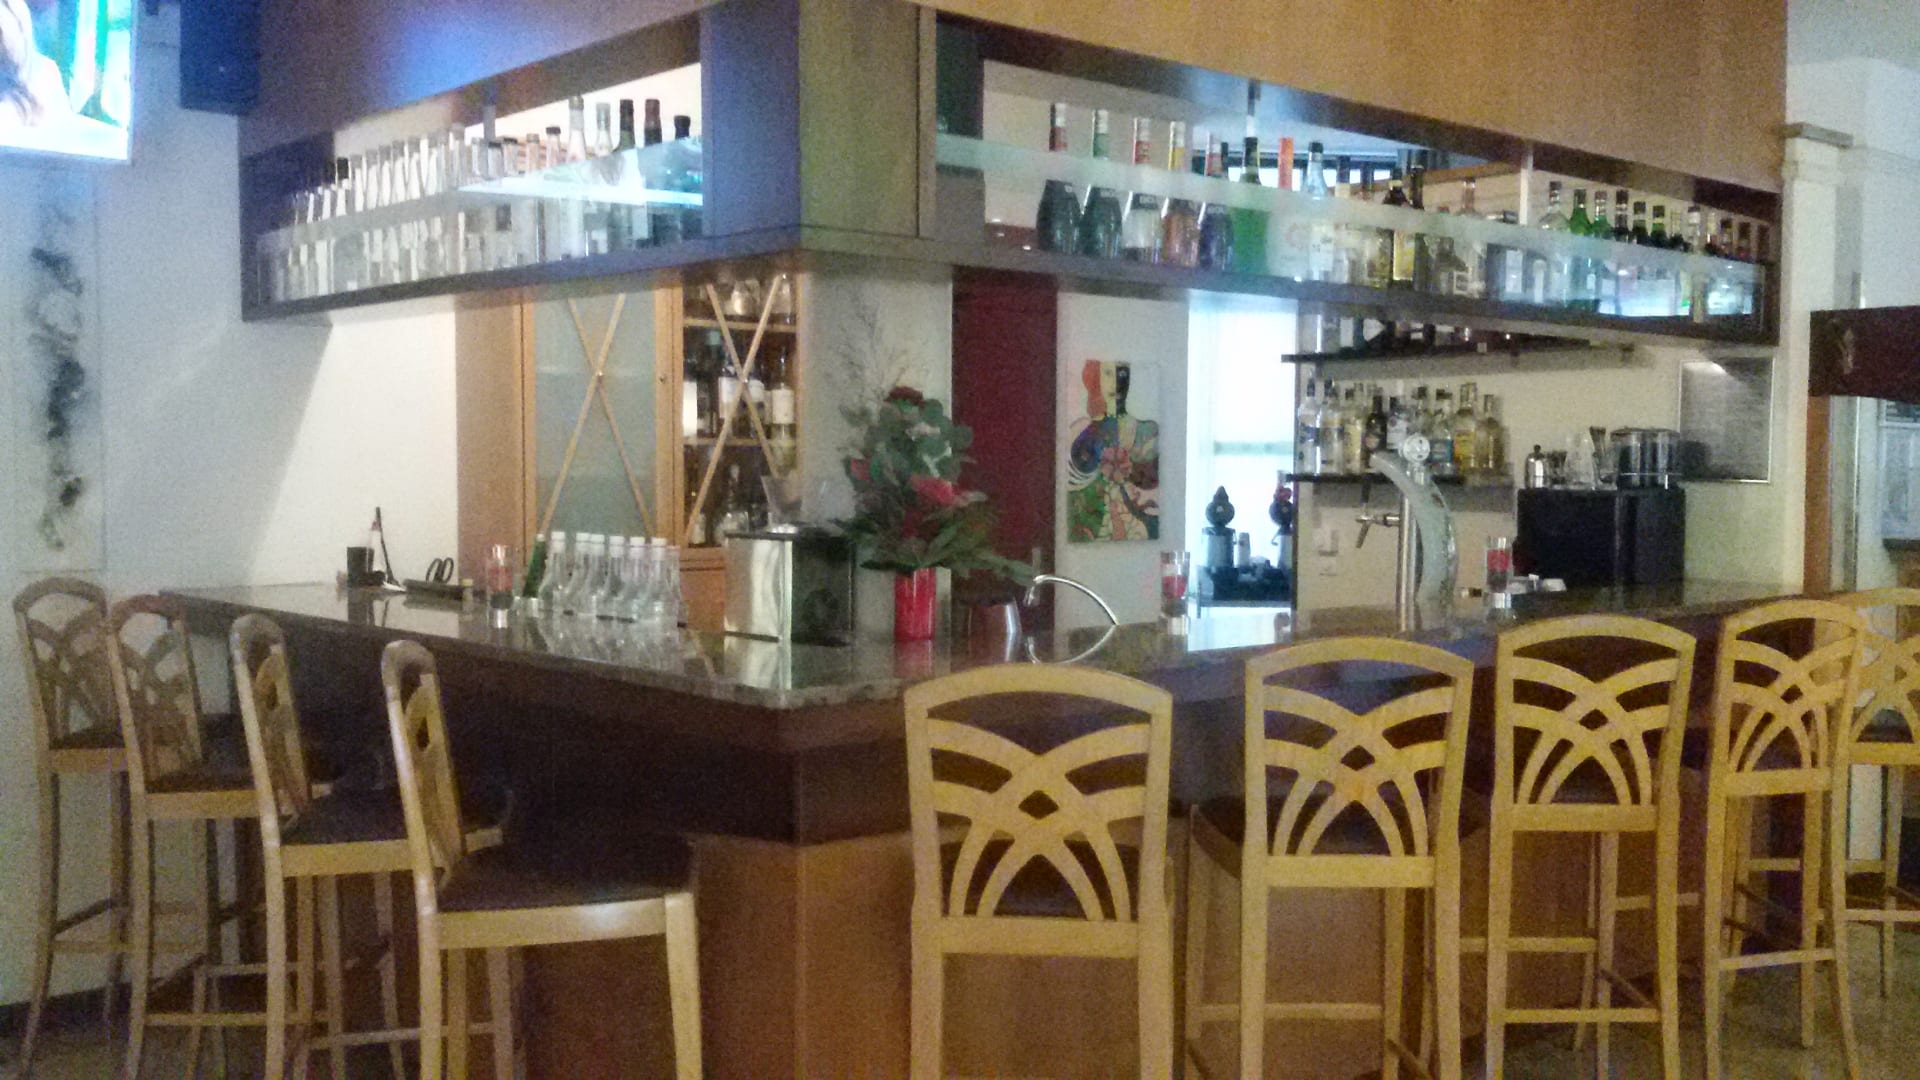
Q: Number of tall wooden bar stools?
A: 9